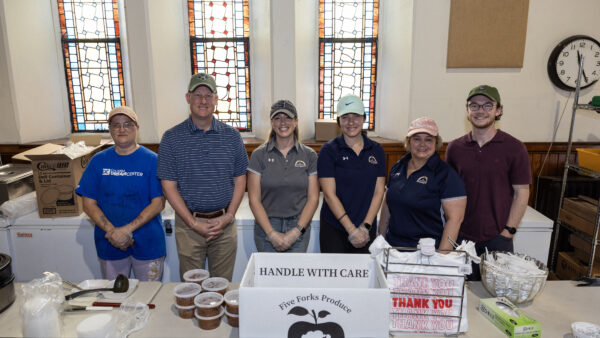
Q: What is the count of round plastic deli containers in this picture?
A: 8